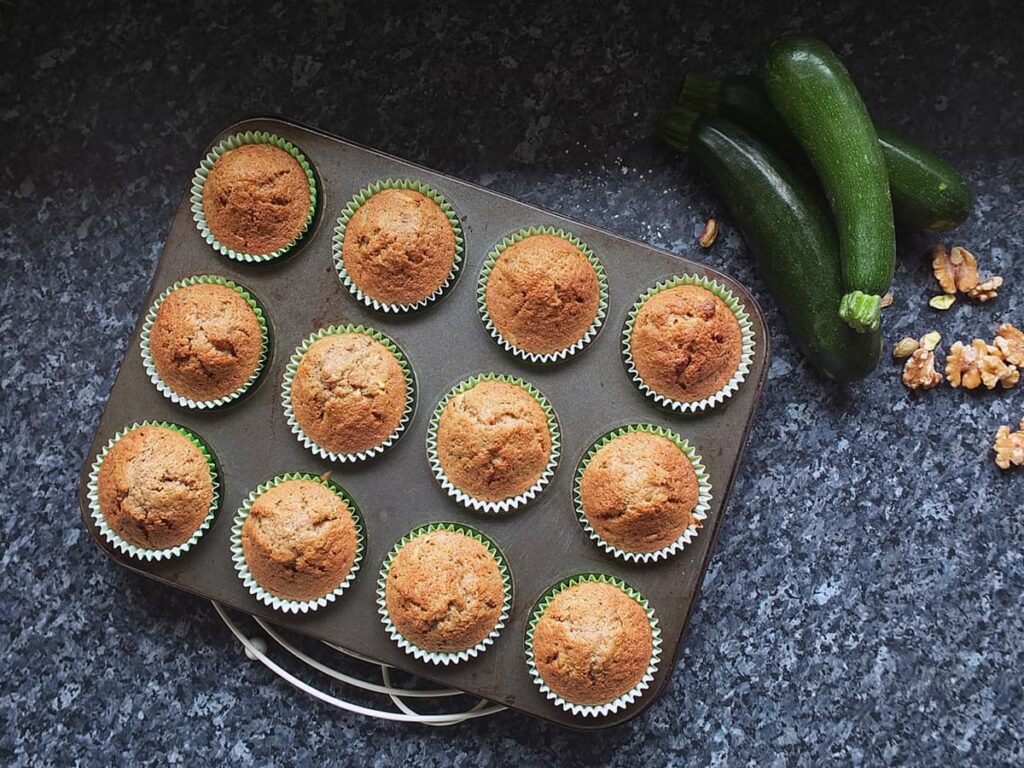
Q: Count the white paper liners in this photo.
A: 12